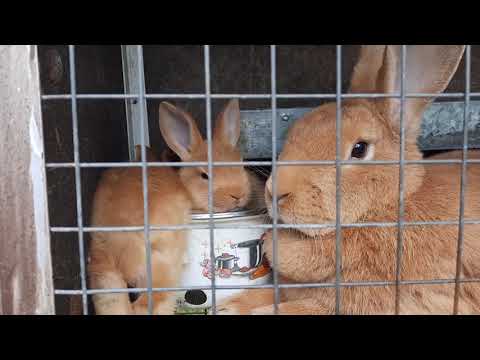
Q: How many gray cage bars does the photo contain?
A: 11